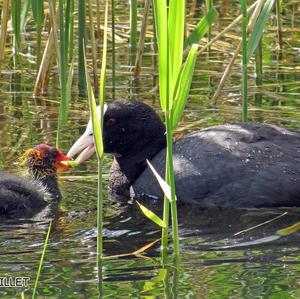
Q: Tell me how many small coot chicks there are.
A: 1